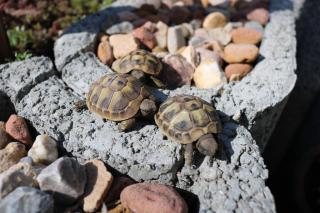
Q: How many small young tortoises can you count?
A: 3